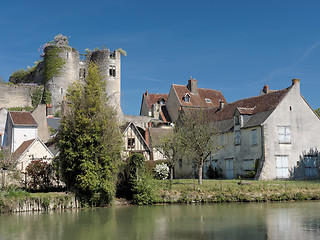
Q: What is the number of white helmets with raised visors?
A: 0